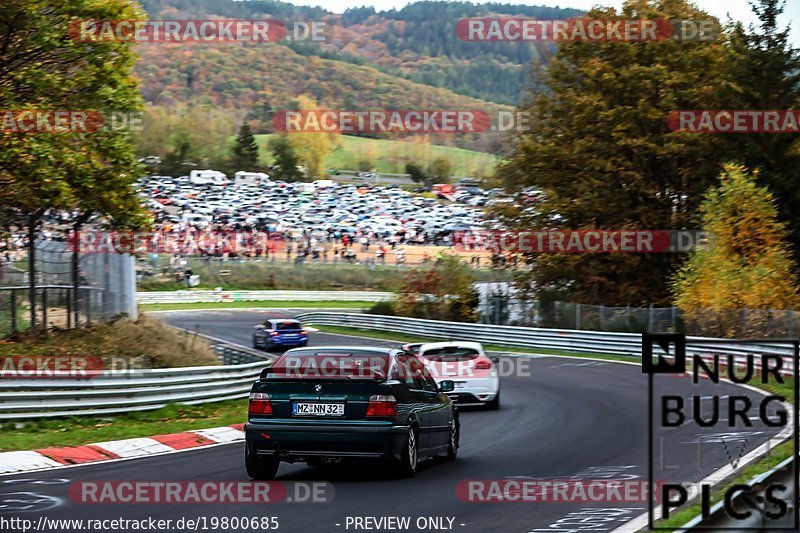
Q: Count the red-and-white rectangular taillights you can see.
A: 2